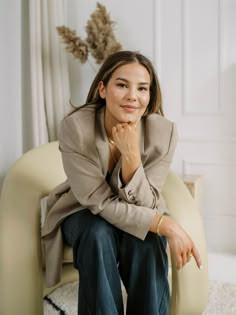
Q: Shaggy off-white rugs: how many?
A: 1